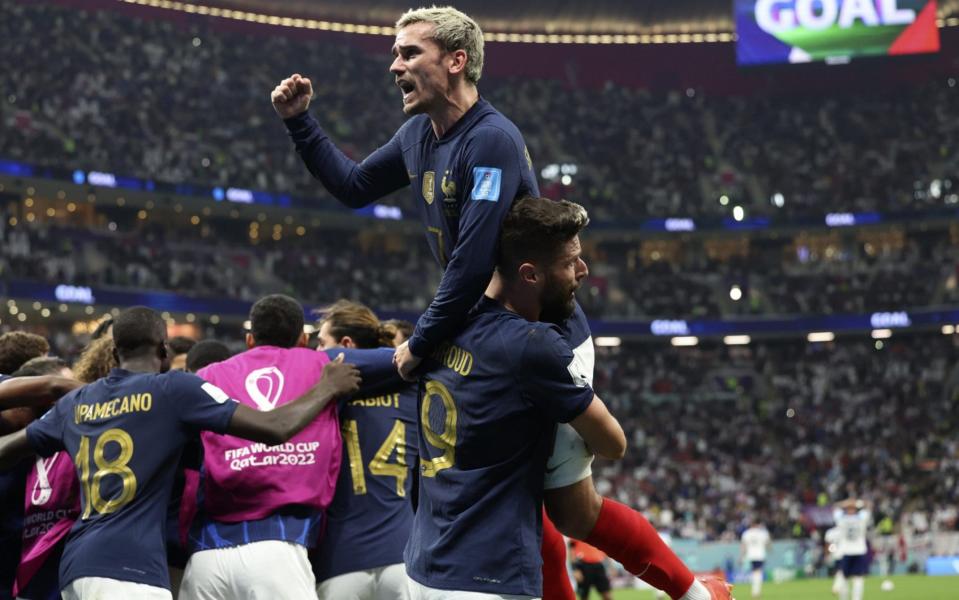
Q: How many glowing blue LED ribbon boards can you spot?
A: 2